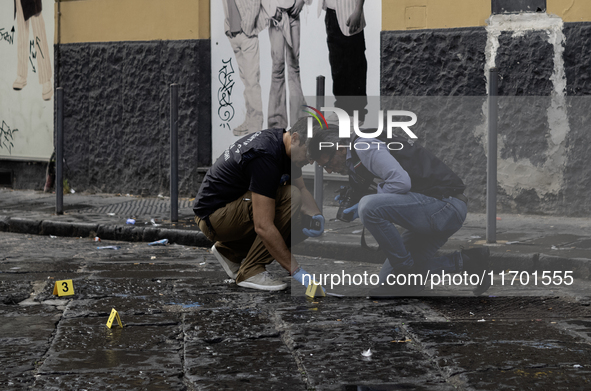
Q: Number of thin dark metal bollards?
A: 4